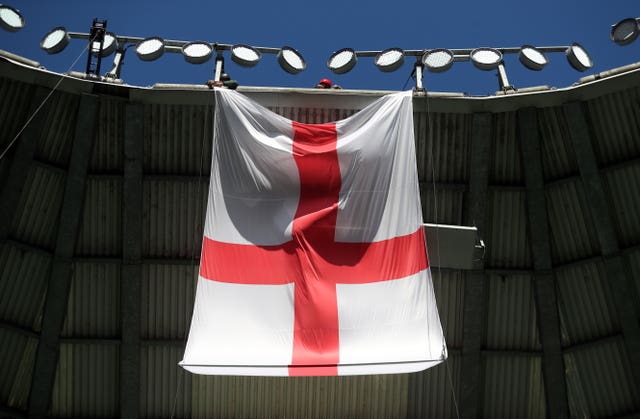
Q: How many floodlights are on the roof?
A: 14